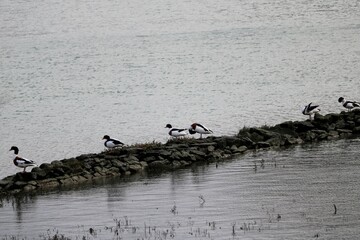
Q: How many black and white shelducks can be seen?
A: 6